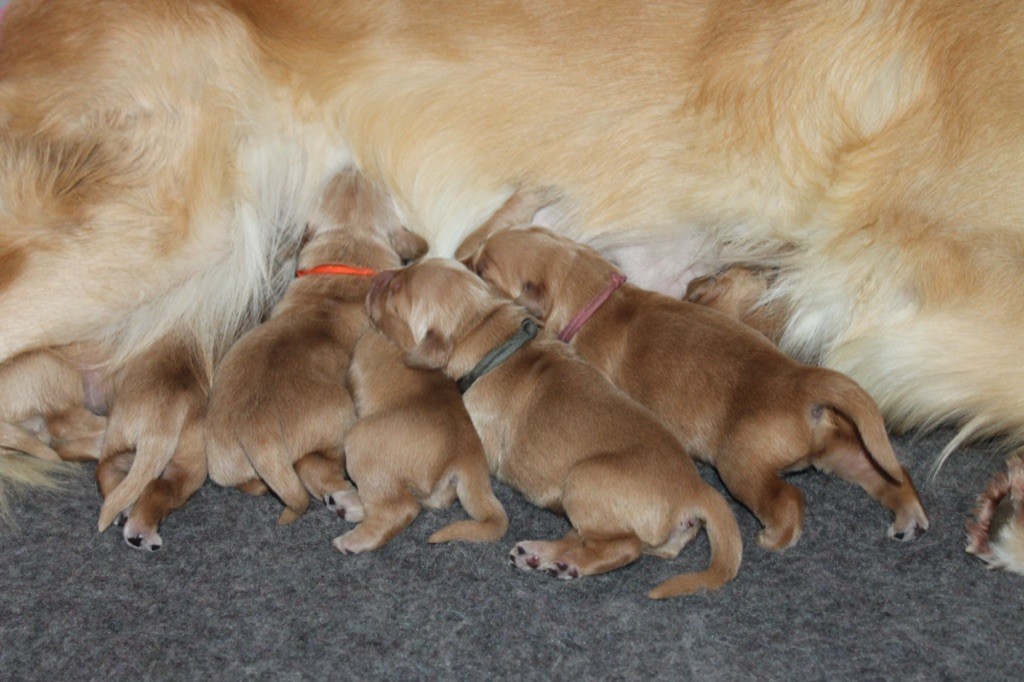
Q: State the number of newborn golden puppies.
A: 7